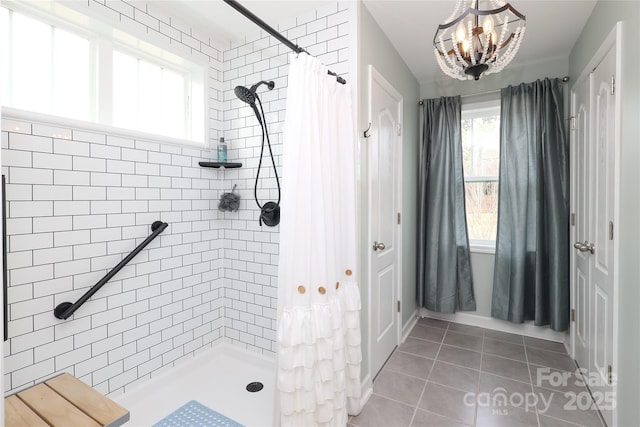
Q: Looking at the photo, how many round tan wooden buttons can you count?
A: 4